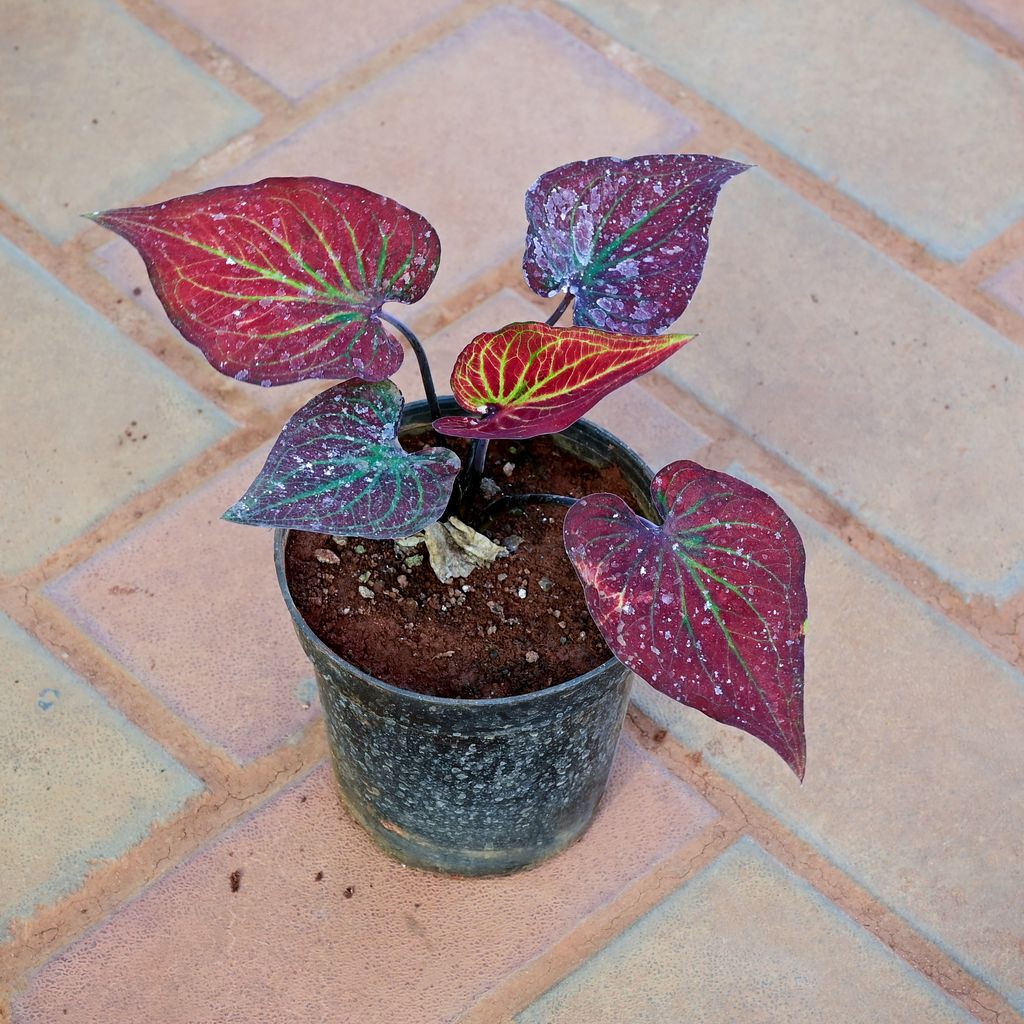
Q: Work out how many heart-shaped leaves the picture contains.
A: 5